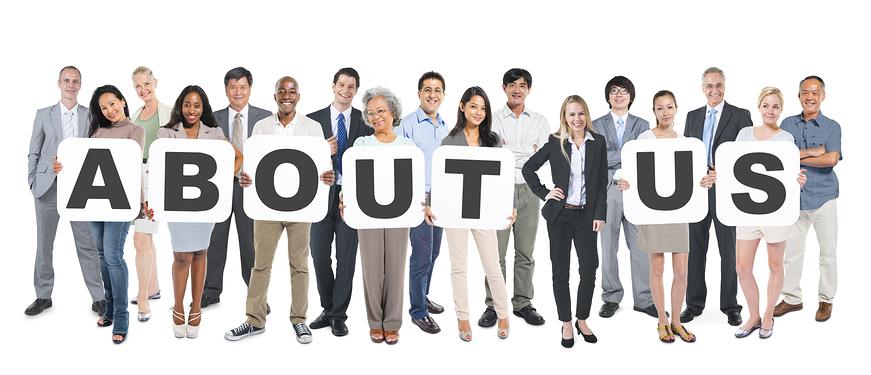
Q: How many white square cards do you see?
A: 7